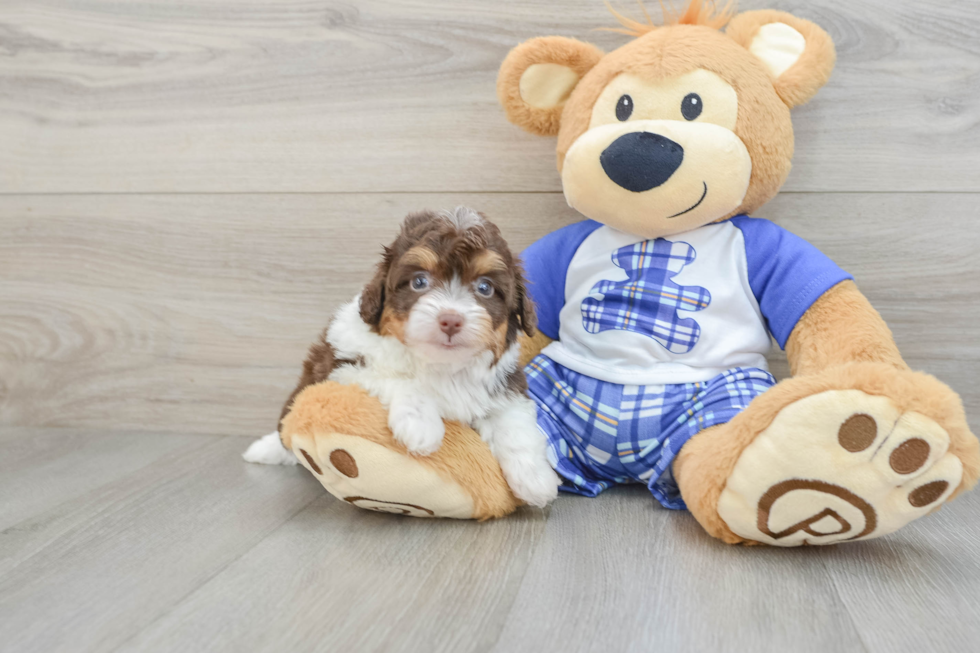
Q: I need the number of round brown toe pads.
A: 5